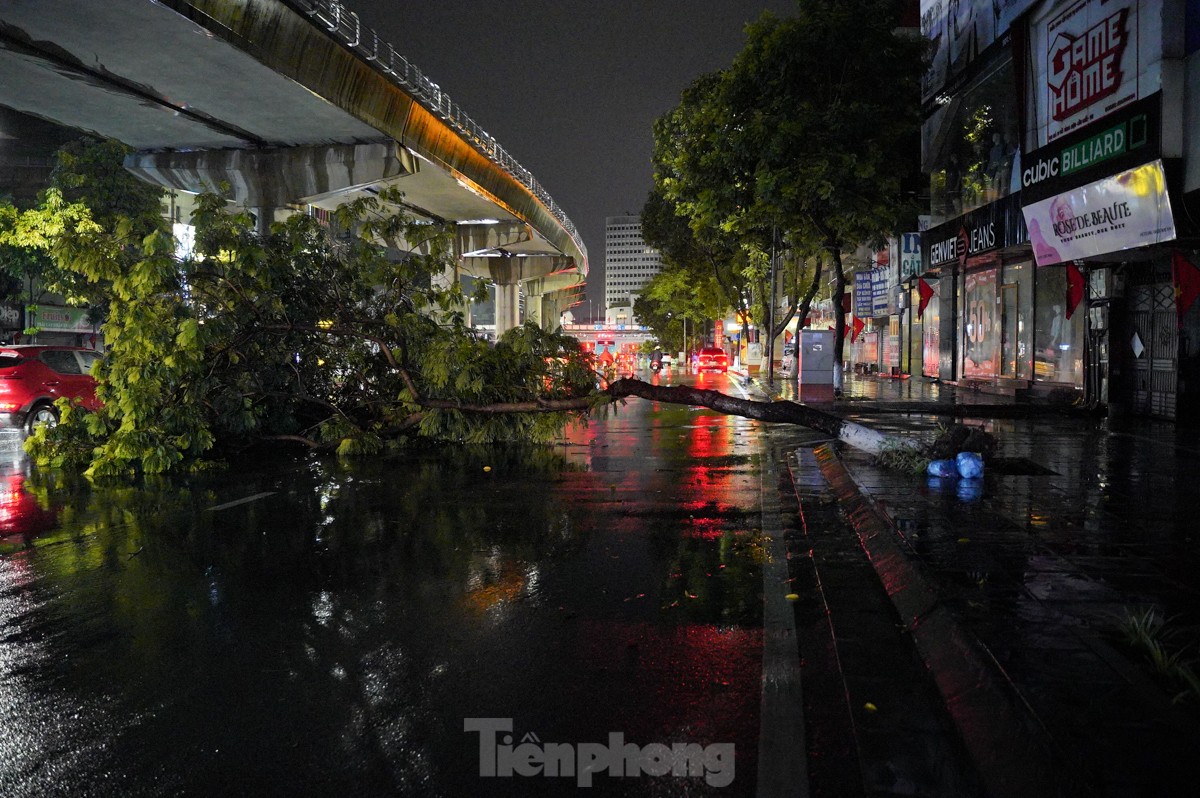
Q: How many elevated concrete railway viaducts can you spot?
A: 1